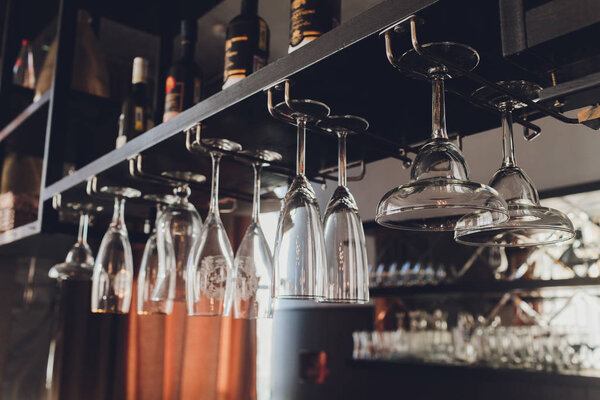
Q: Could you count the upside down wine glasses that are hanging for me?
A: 10